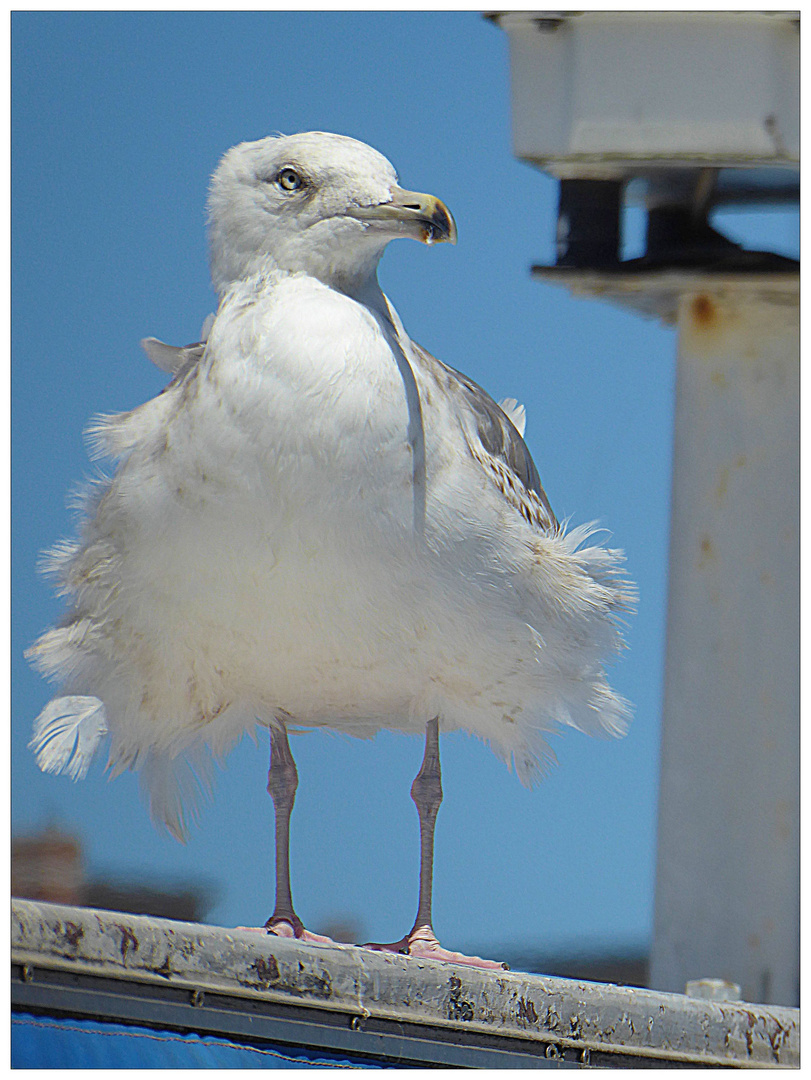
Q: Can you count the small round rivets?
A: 5